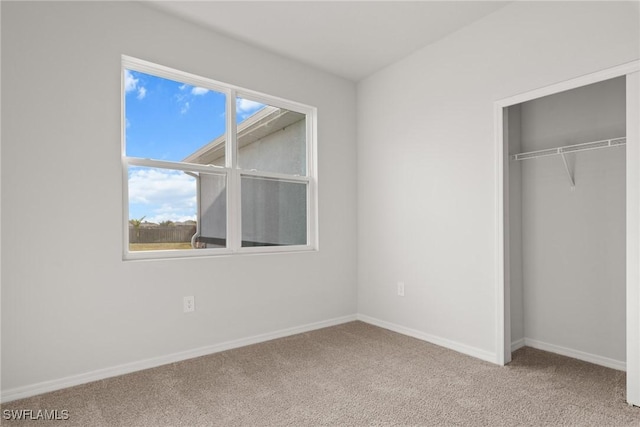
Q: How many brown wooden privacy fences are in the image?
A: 1